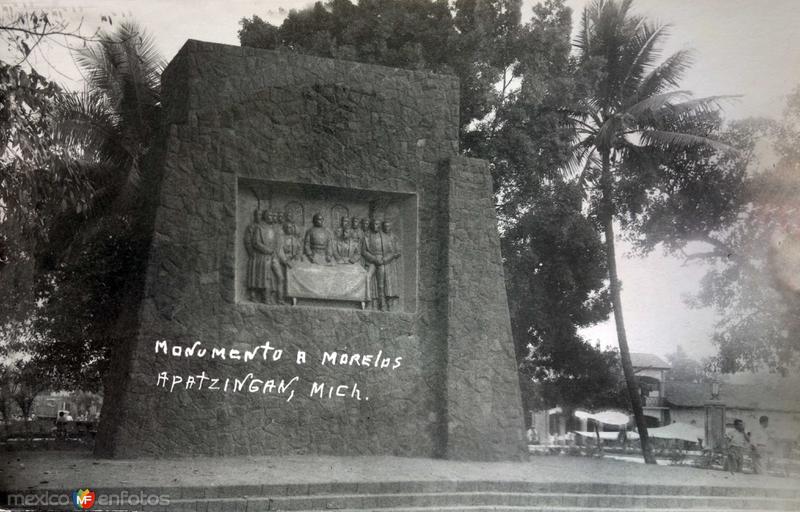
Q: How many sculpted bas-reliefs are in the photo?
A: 1